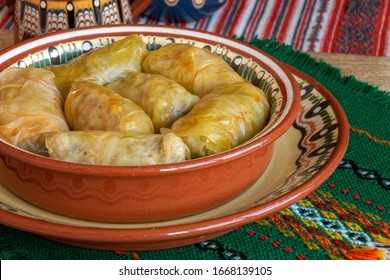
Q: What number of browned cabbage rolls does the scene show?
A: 7